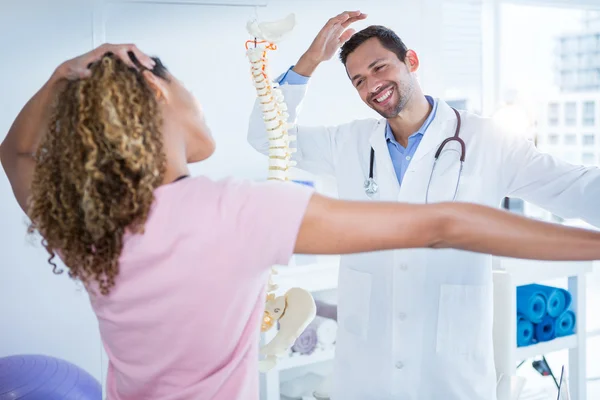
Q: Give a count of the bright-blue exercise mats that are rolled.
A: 5